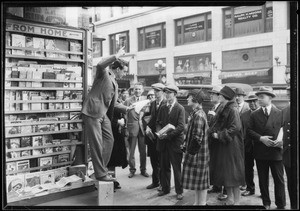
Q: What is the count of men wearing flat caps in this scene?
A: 2